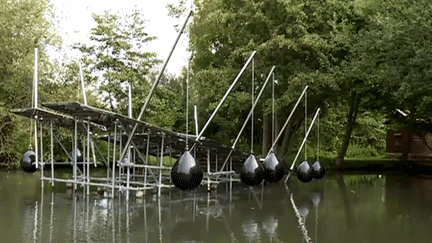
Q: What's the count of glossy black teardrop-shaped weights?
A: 7